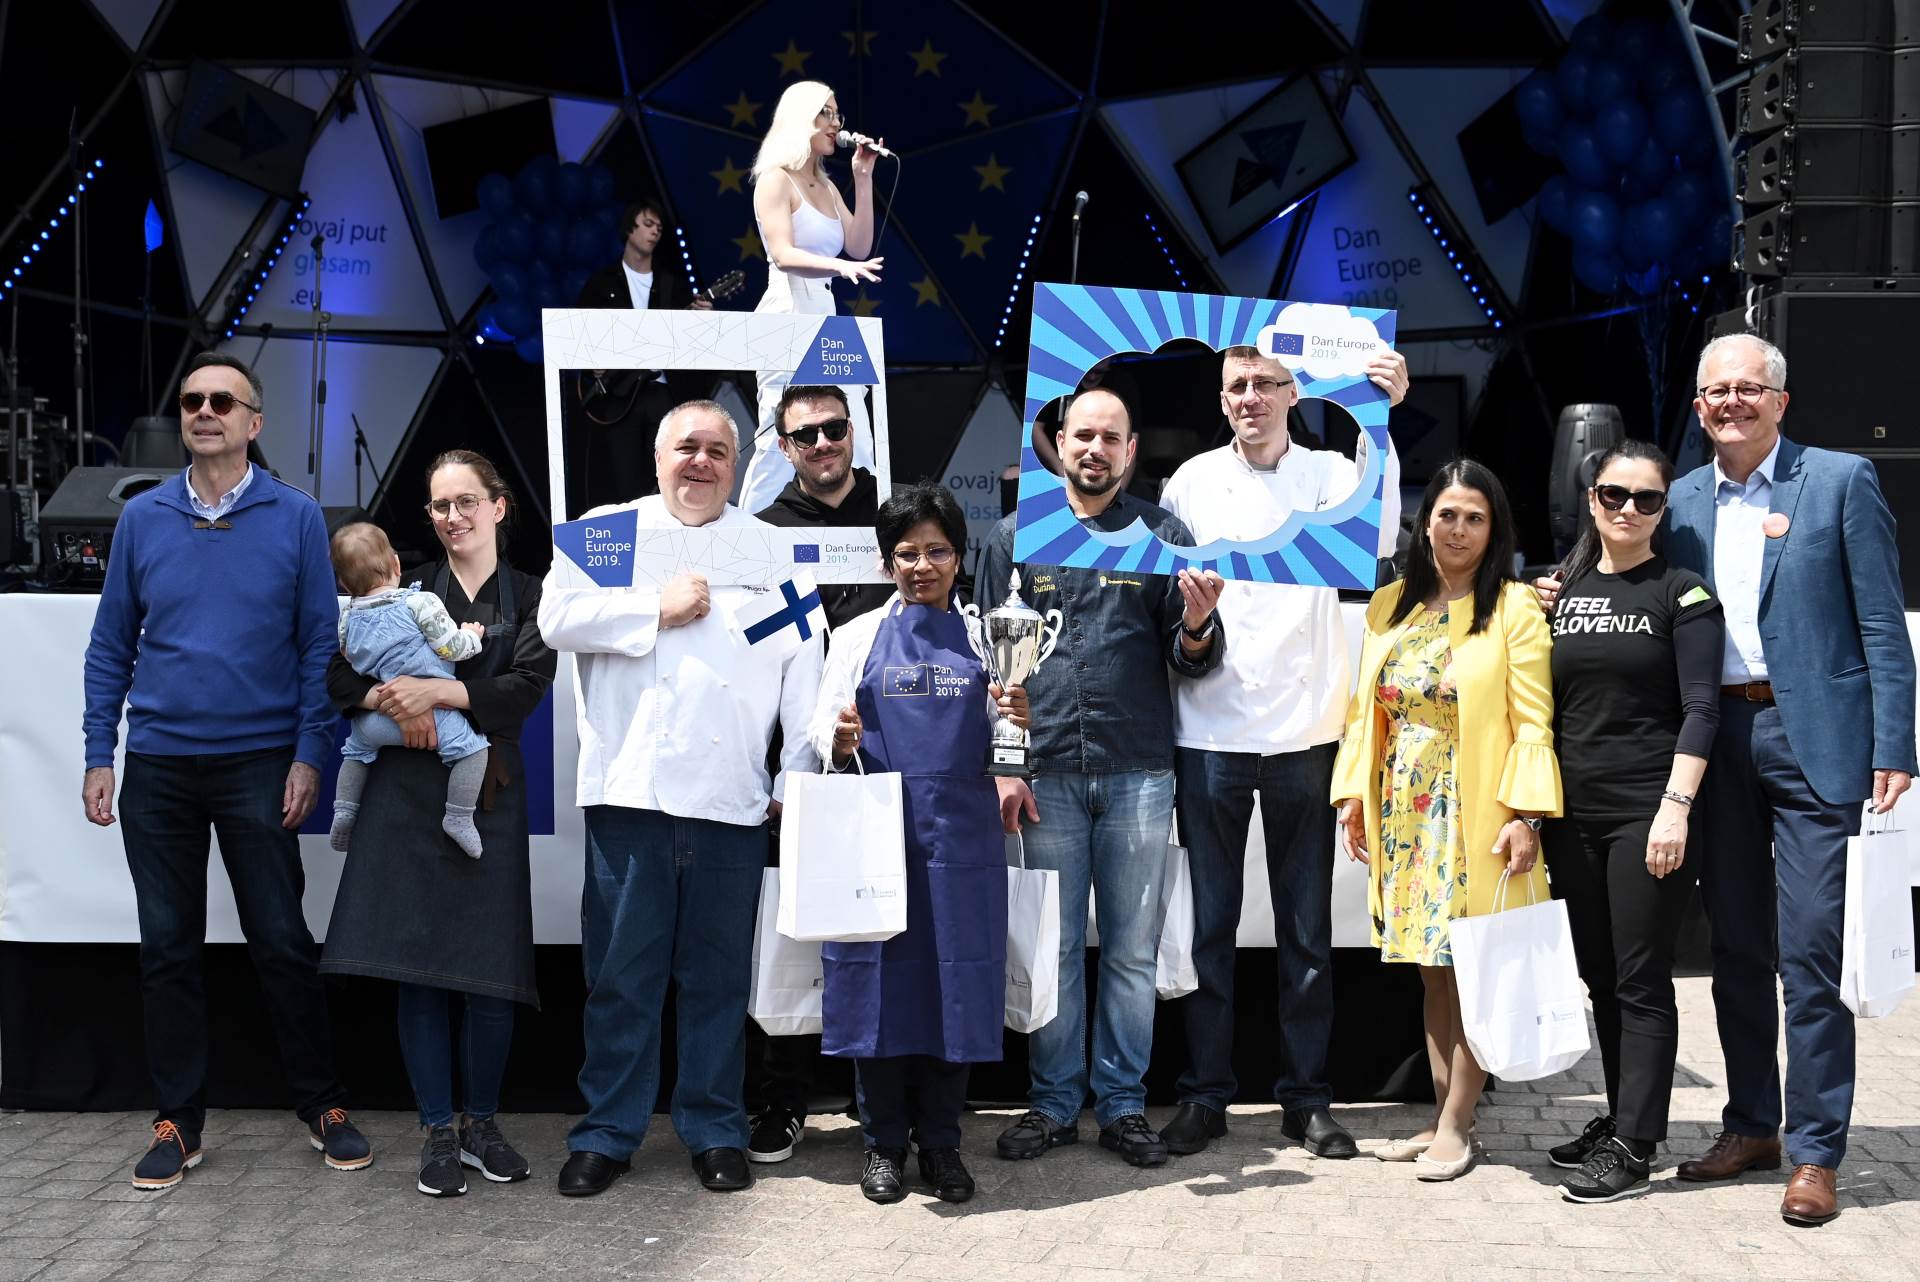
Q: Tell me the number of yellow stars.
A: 11